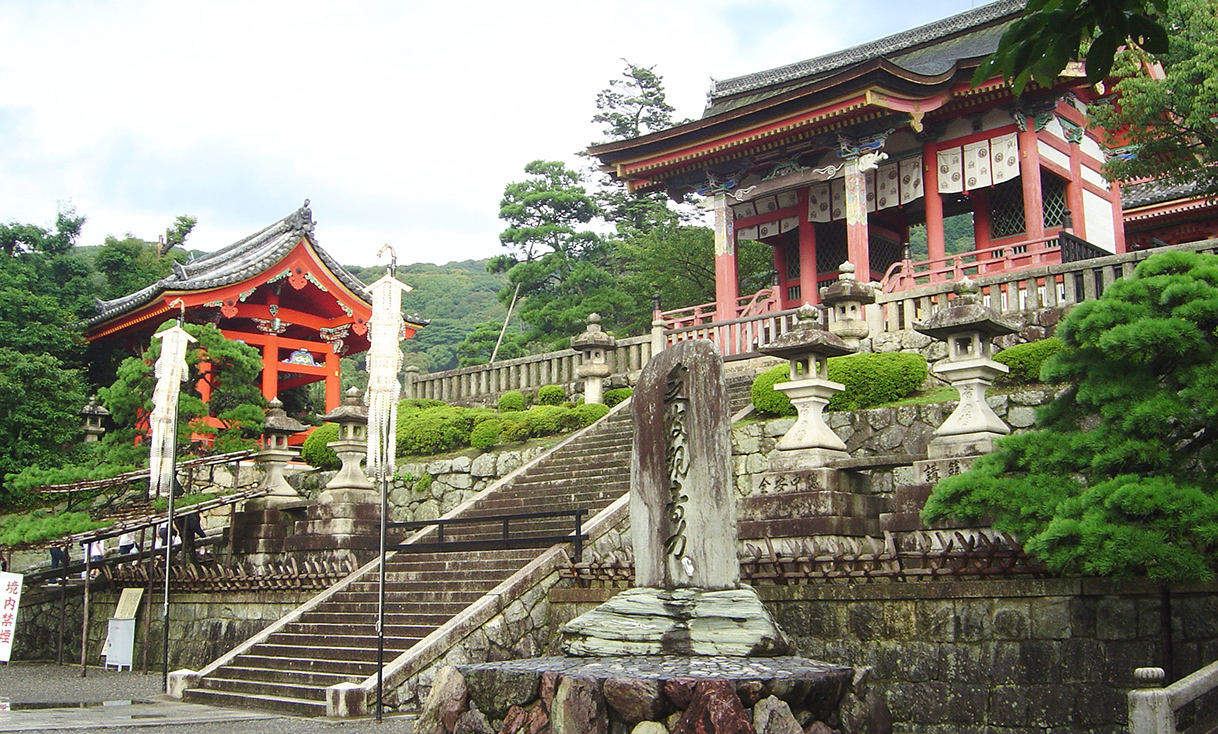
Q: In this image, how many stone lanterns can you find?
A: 7